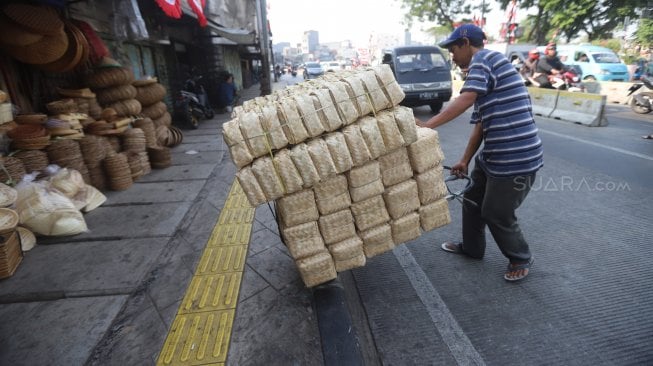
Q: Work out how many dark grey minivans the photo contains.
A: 1